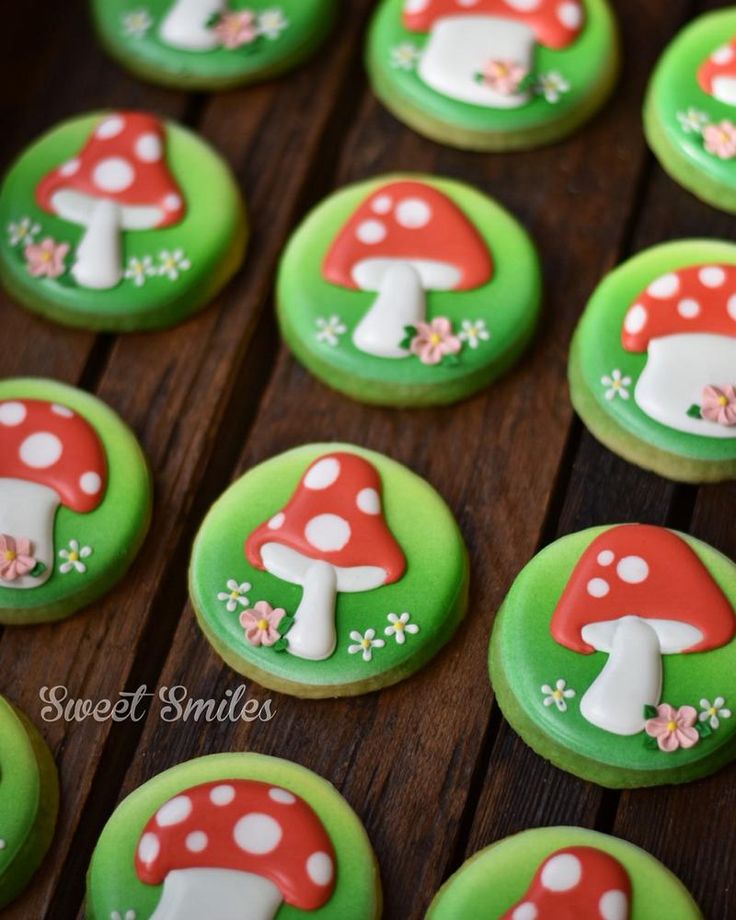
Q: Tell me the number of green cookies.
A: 12